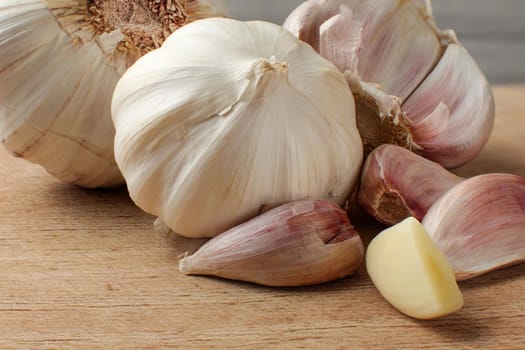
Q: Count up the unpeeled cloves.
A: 3